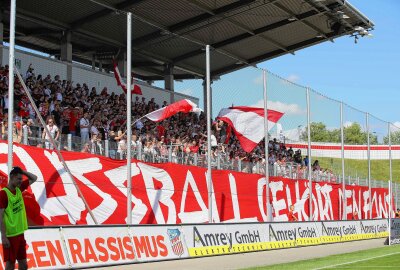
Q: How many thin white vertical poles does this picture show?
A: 8